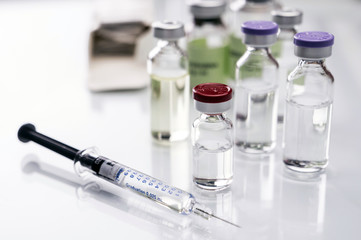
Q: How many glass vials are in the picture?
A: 7